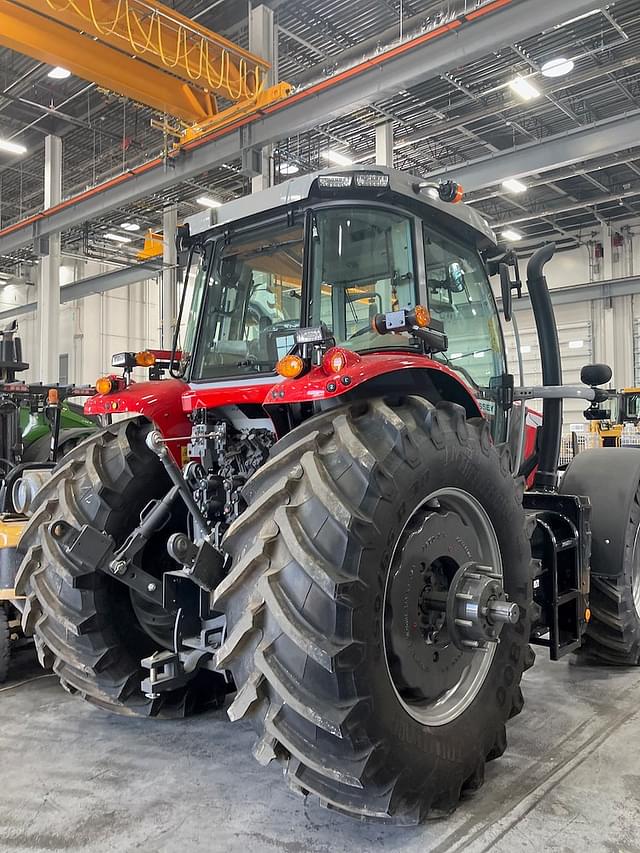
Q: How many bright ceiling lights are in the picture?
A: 11